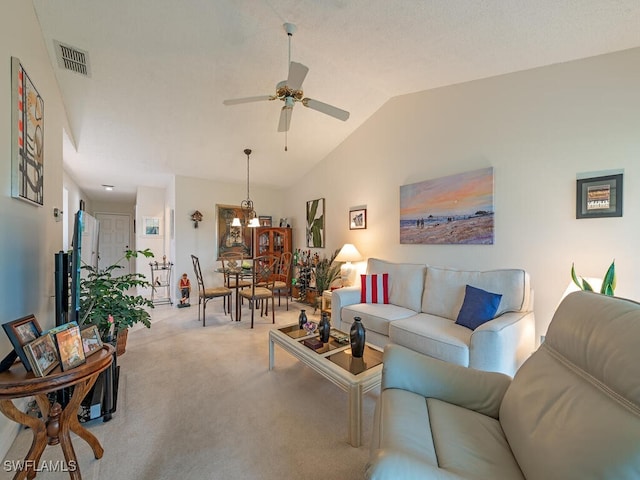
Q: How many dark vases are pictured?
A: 3